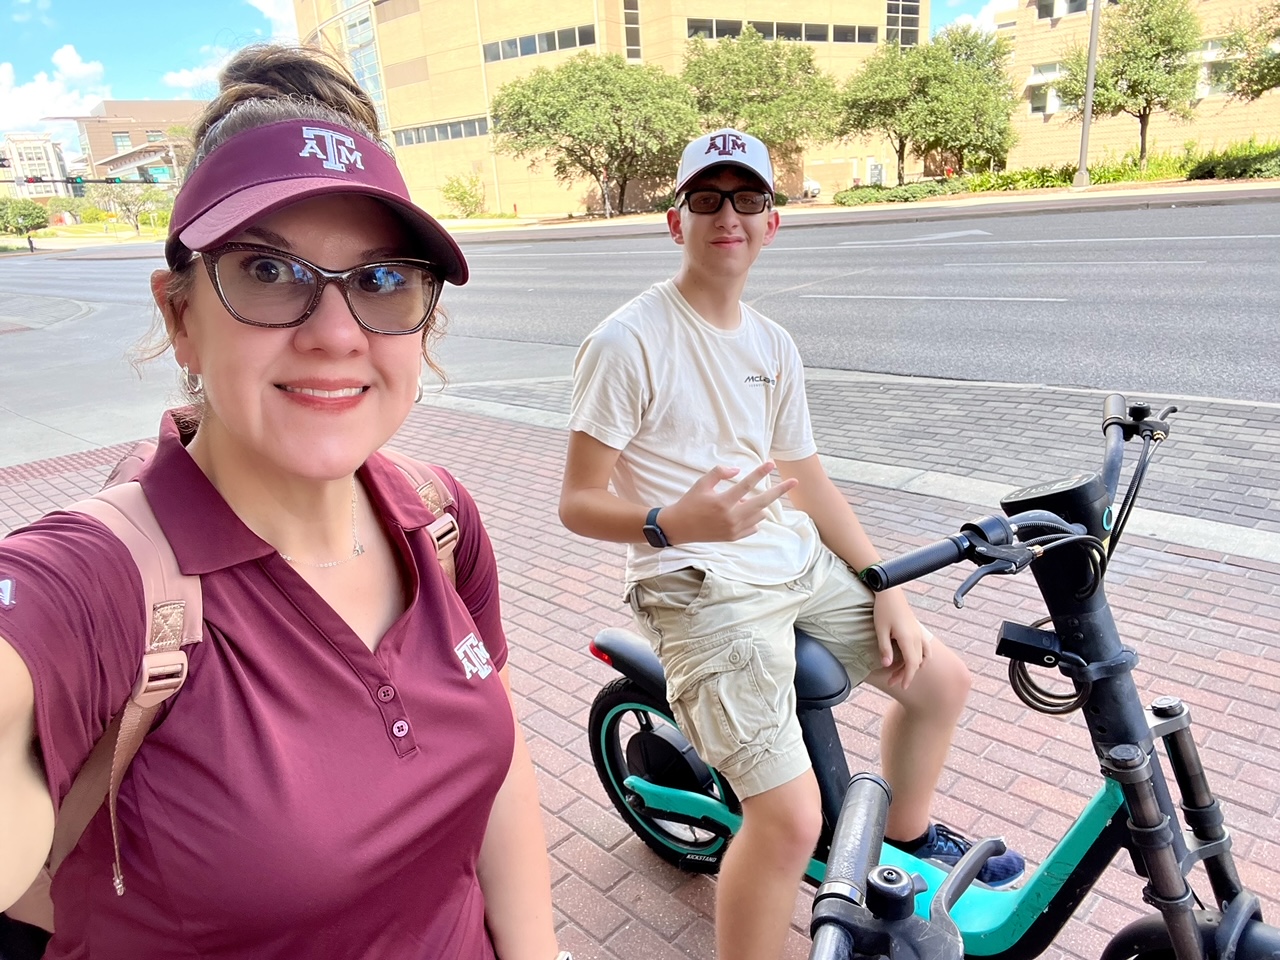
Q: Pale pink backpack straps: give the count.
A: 2